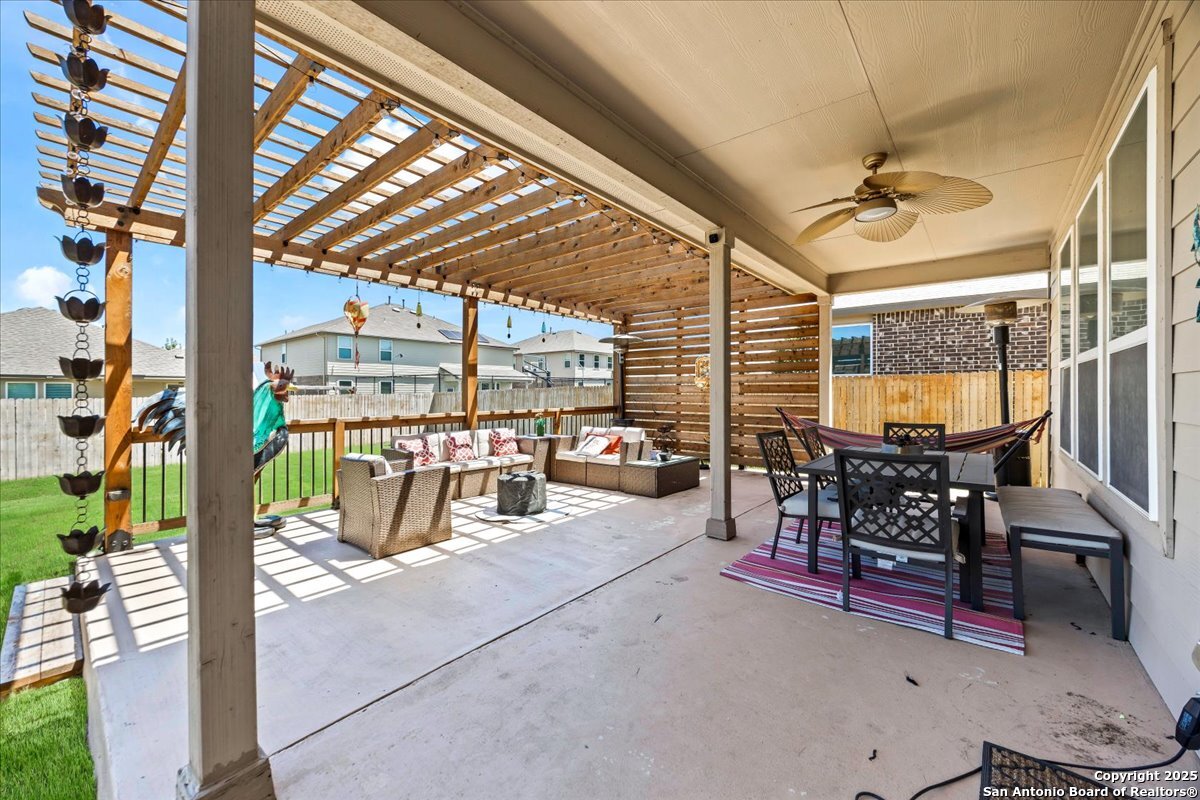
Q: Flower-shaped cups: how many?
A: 11